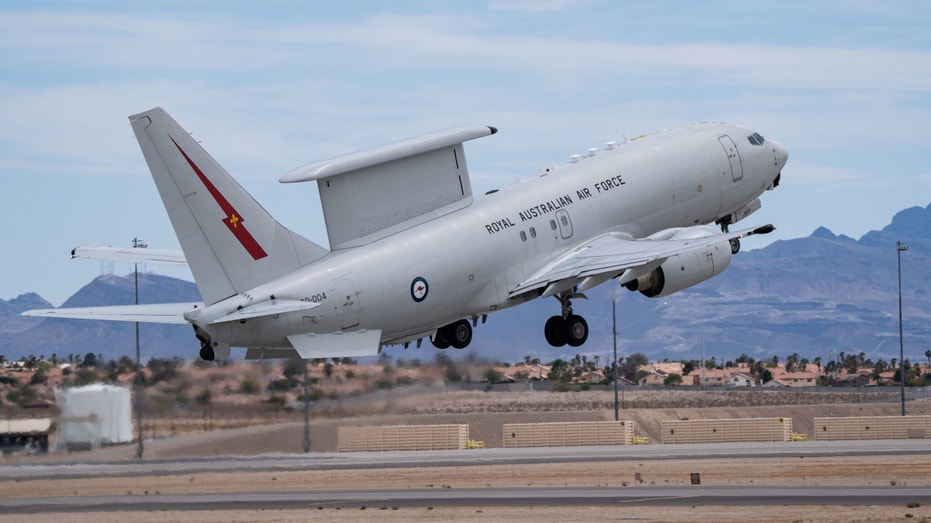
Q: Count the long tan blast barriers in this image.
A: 4